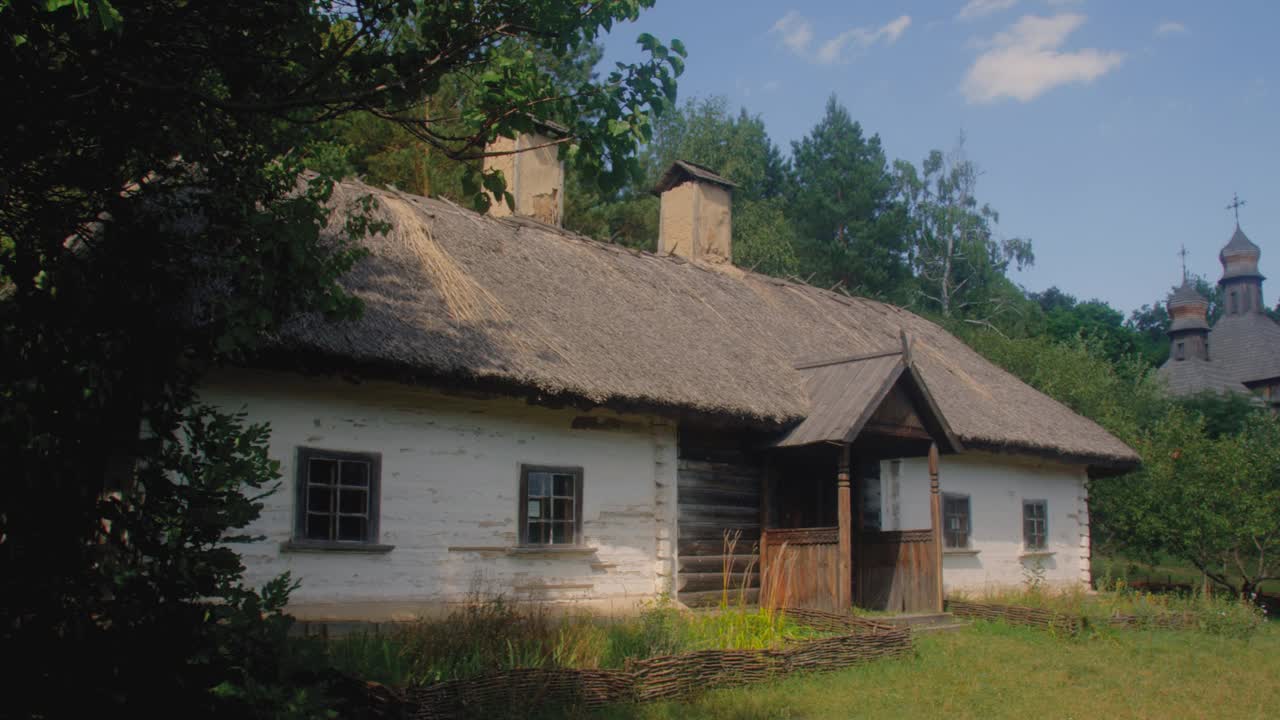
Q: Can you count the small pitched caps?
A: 2